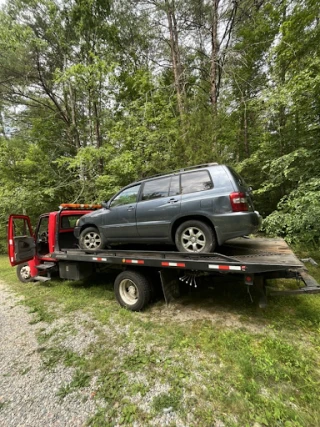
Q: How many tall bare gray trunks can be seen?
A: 2